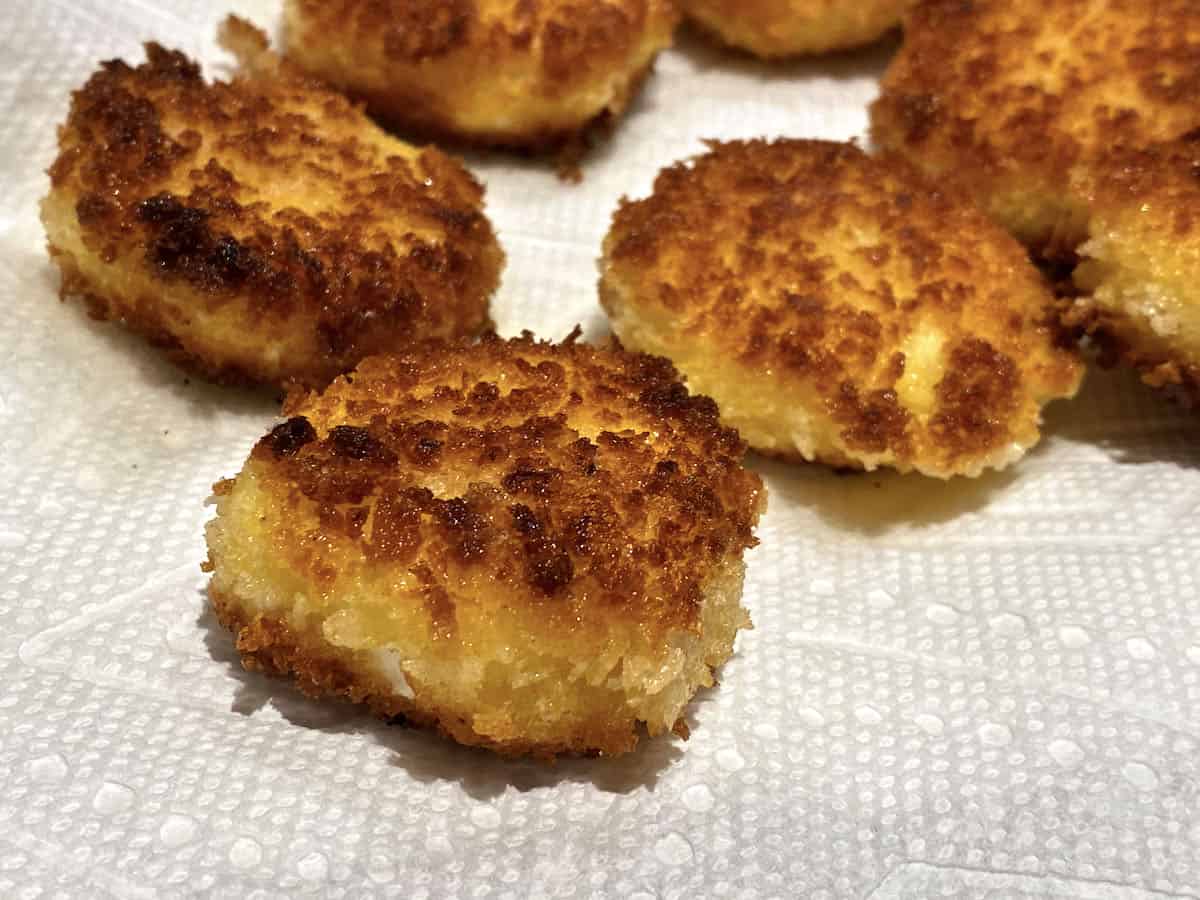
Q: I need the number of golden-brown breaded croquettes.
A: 7